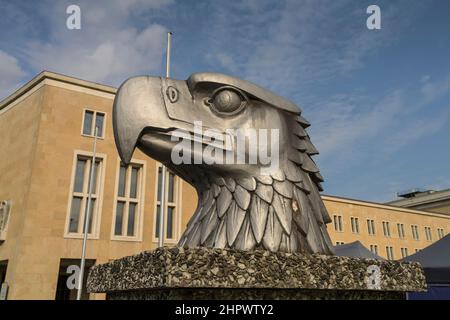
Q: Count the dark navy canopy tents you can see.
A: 2